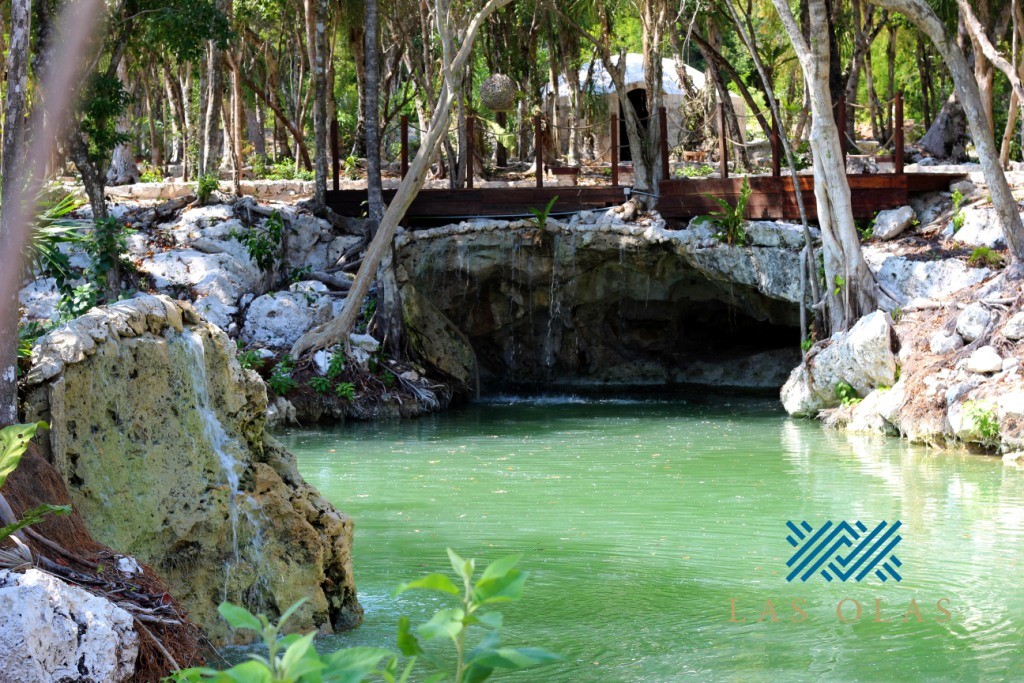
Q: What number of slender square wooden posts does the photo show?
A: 10